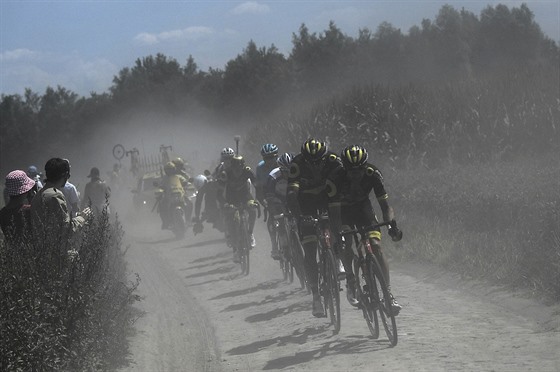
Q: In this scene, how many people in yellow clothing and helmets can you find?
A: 2